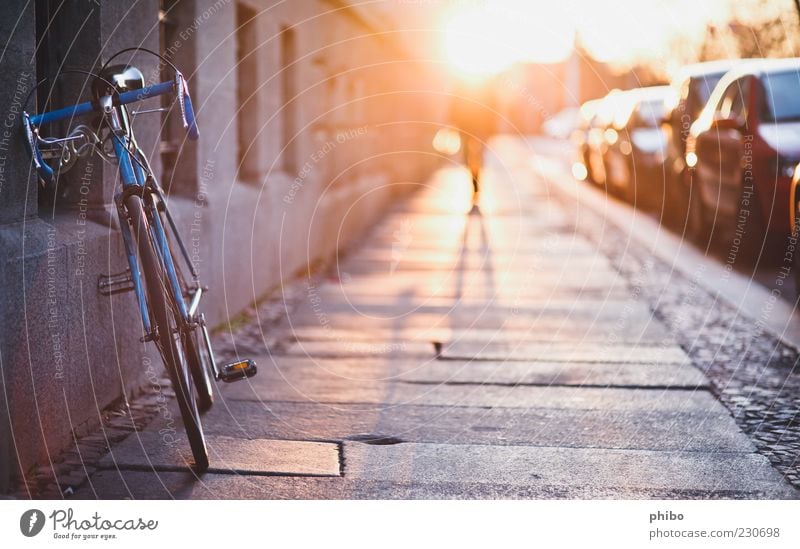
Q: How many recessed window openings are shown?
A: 4